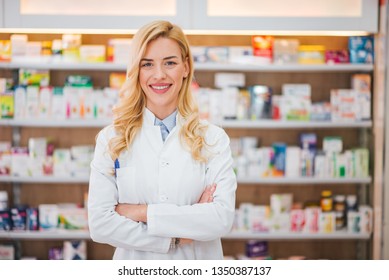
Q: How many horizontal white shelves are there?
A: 4